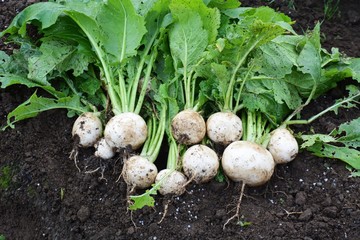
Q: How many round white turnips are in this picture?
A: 10